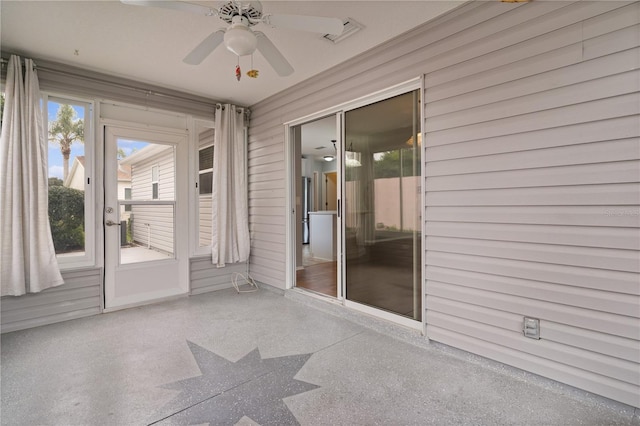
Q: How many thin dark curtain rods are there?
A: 1